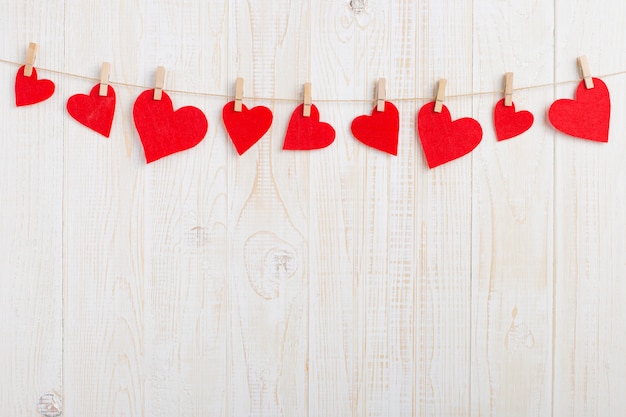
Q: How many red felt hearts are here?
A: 9